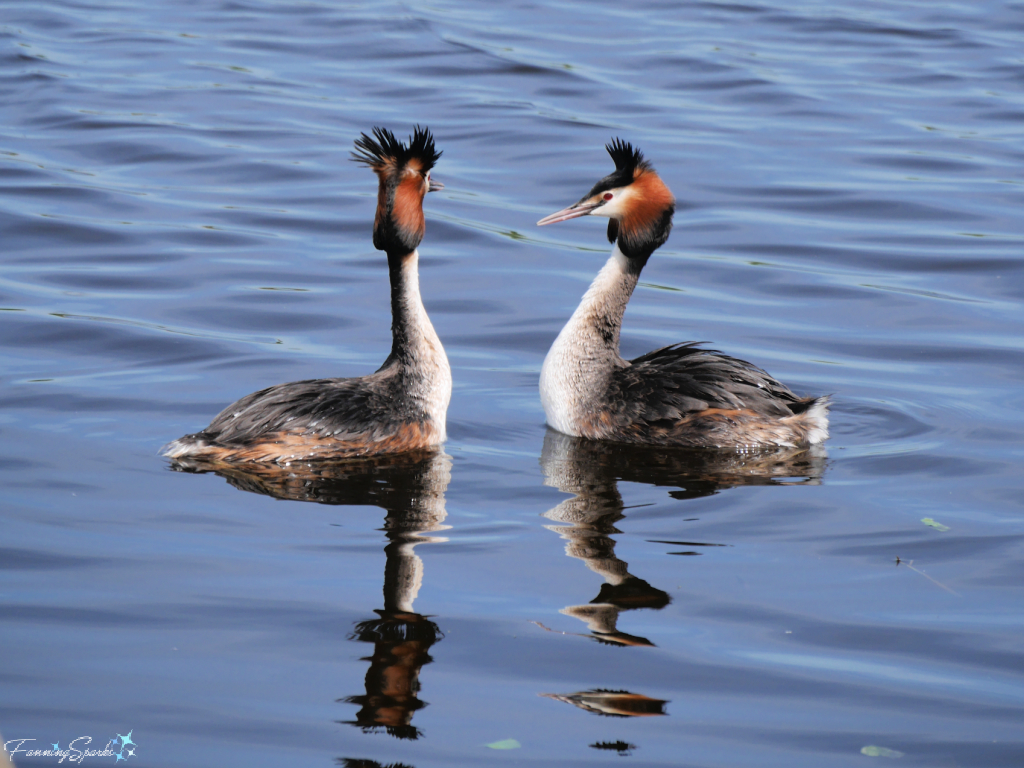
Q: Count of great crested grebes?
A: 2